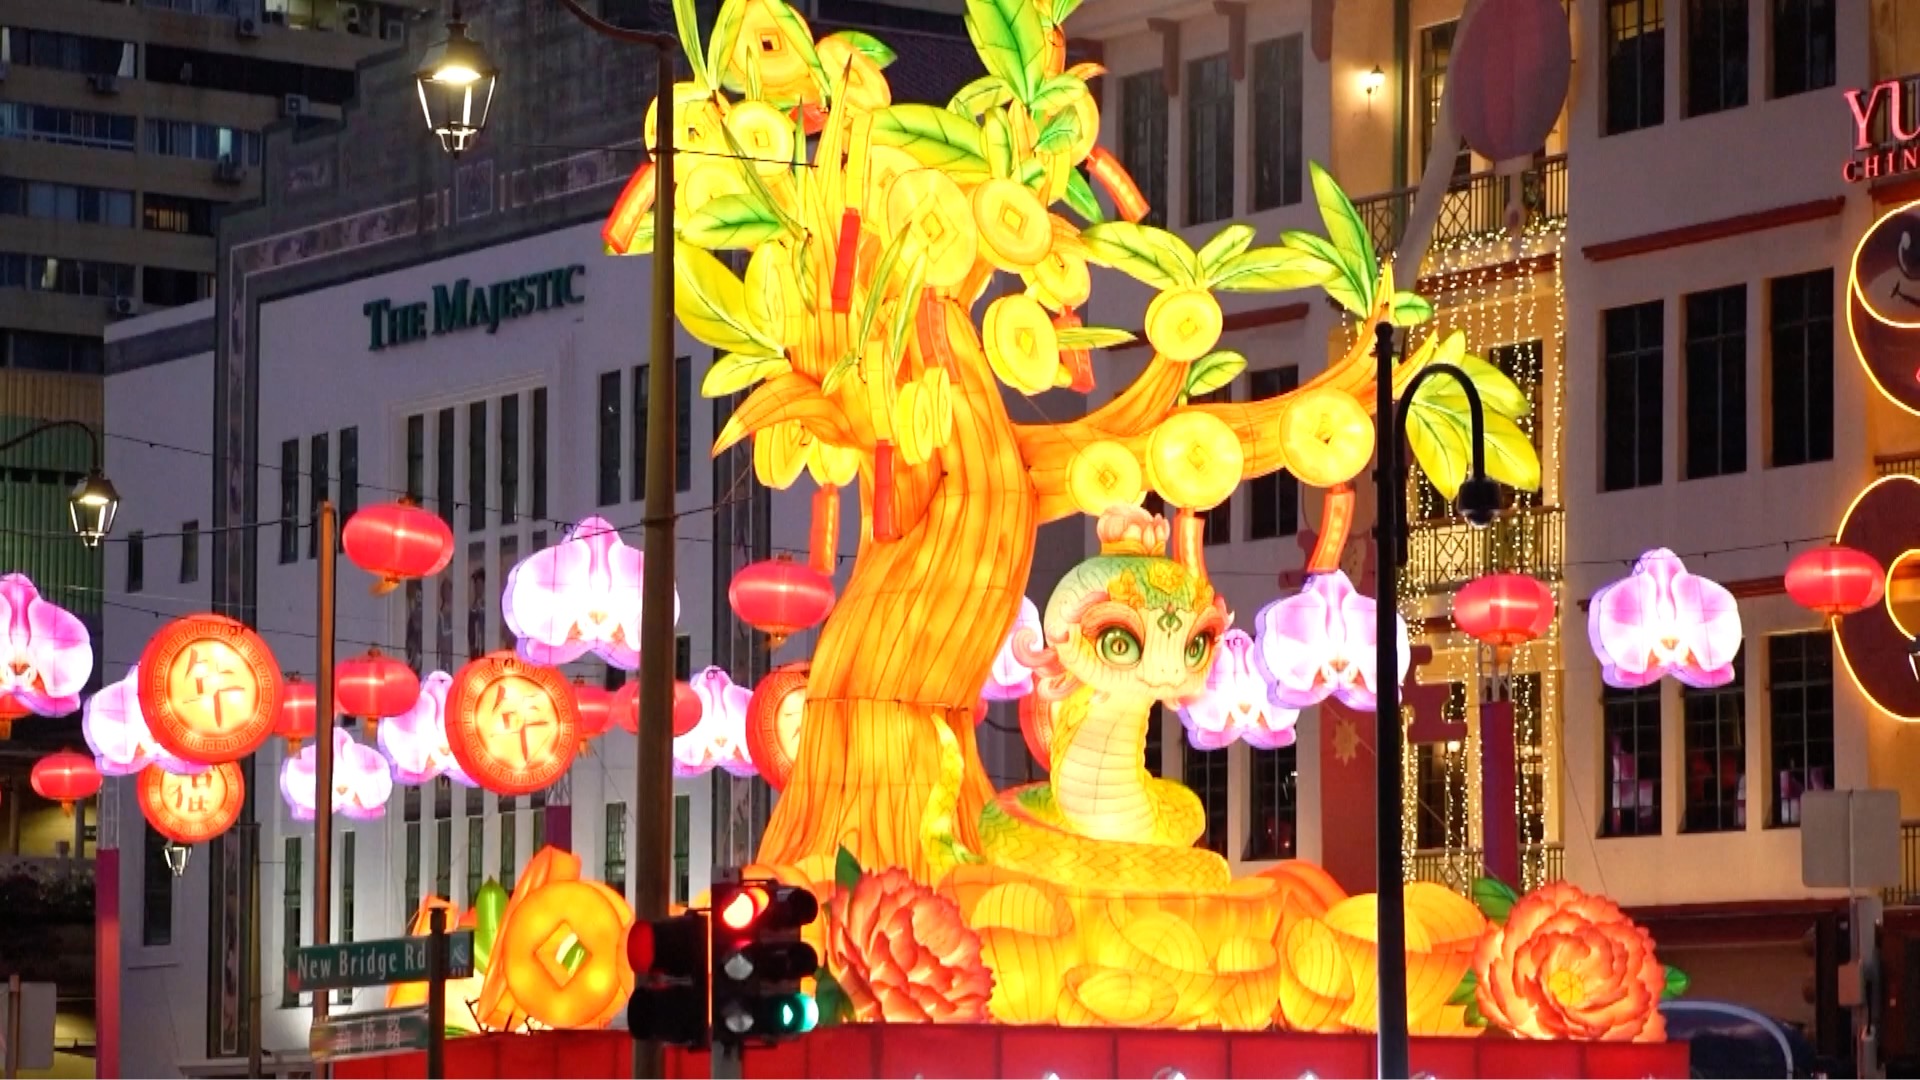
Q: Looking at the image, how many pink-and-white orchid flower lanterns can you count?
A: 10